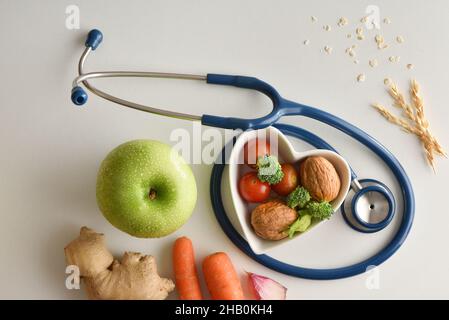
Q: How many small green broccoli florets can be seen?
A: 3